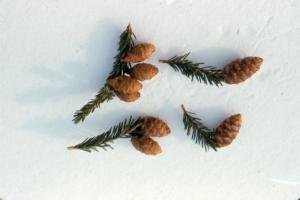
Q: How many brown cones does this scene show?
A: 8